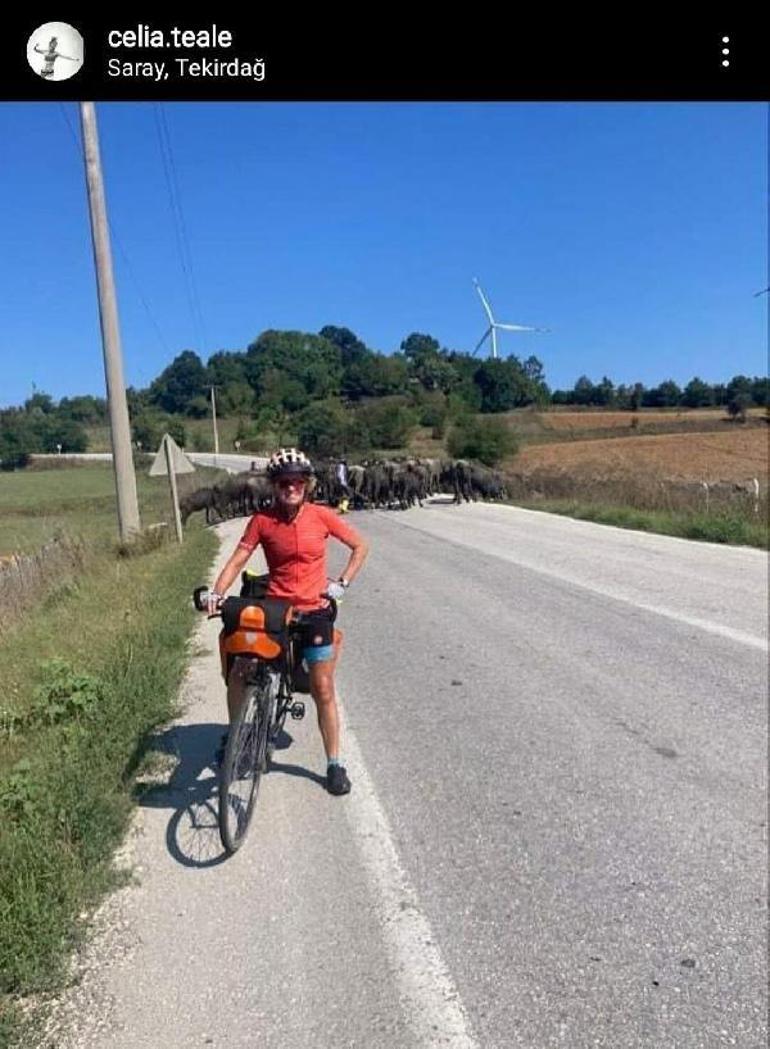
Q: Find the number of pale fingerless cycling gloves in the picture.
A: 2